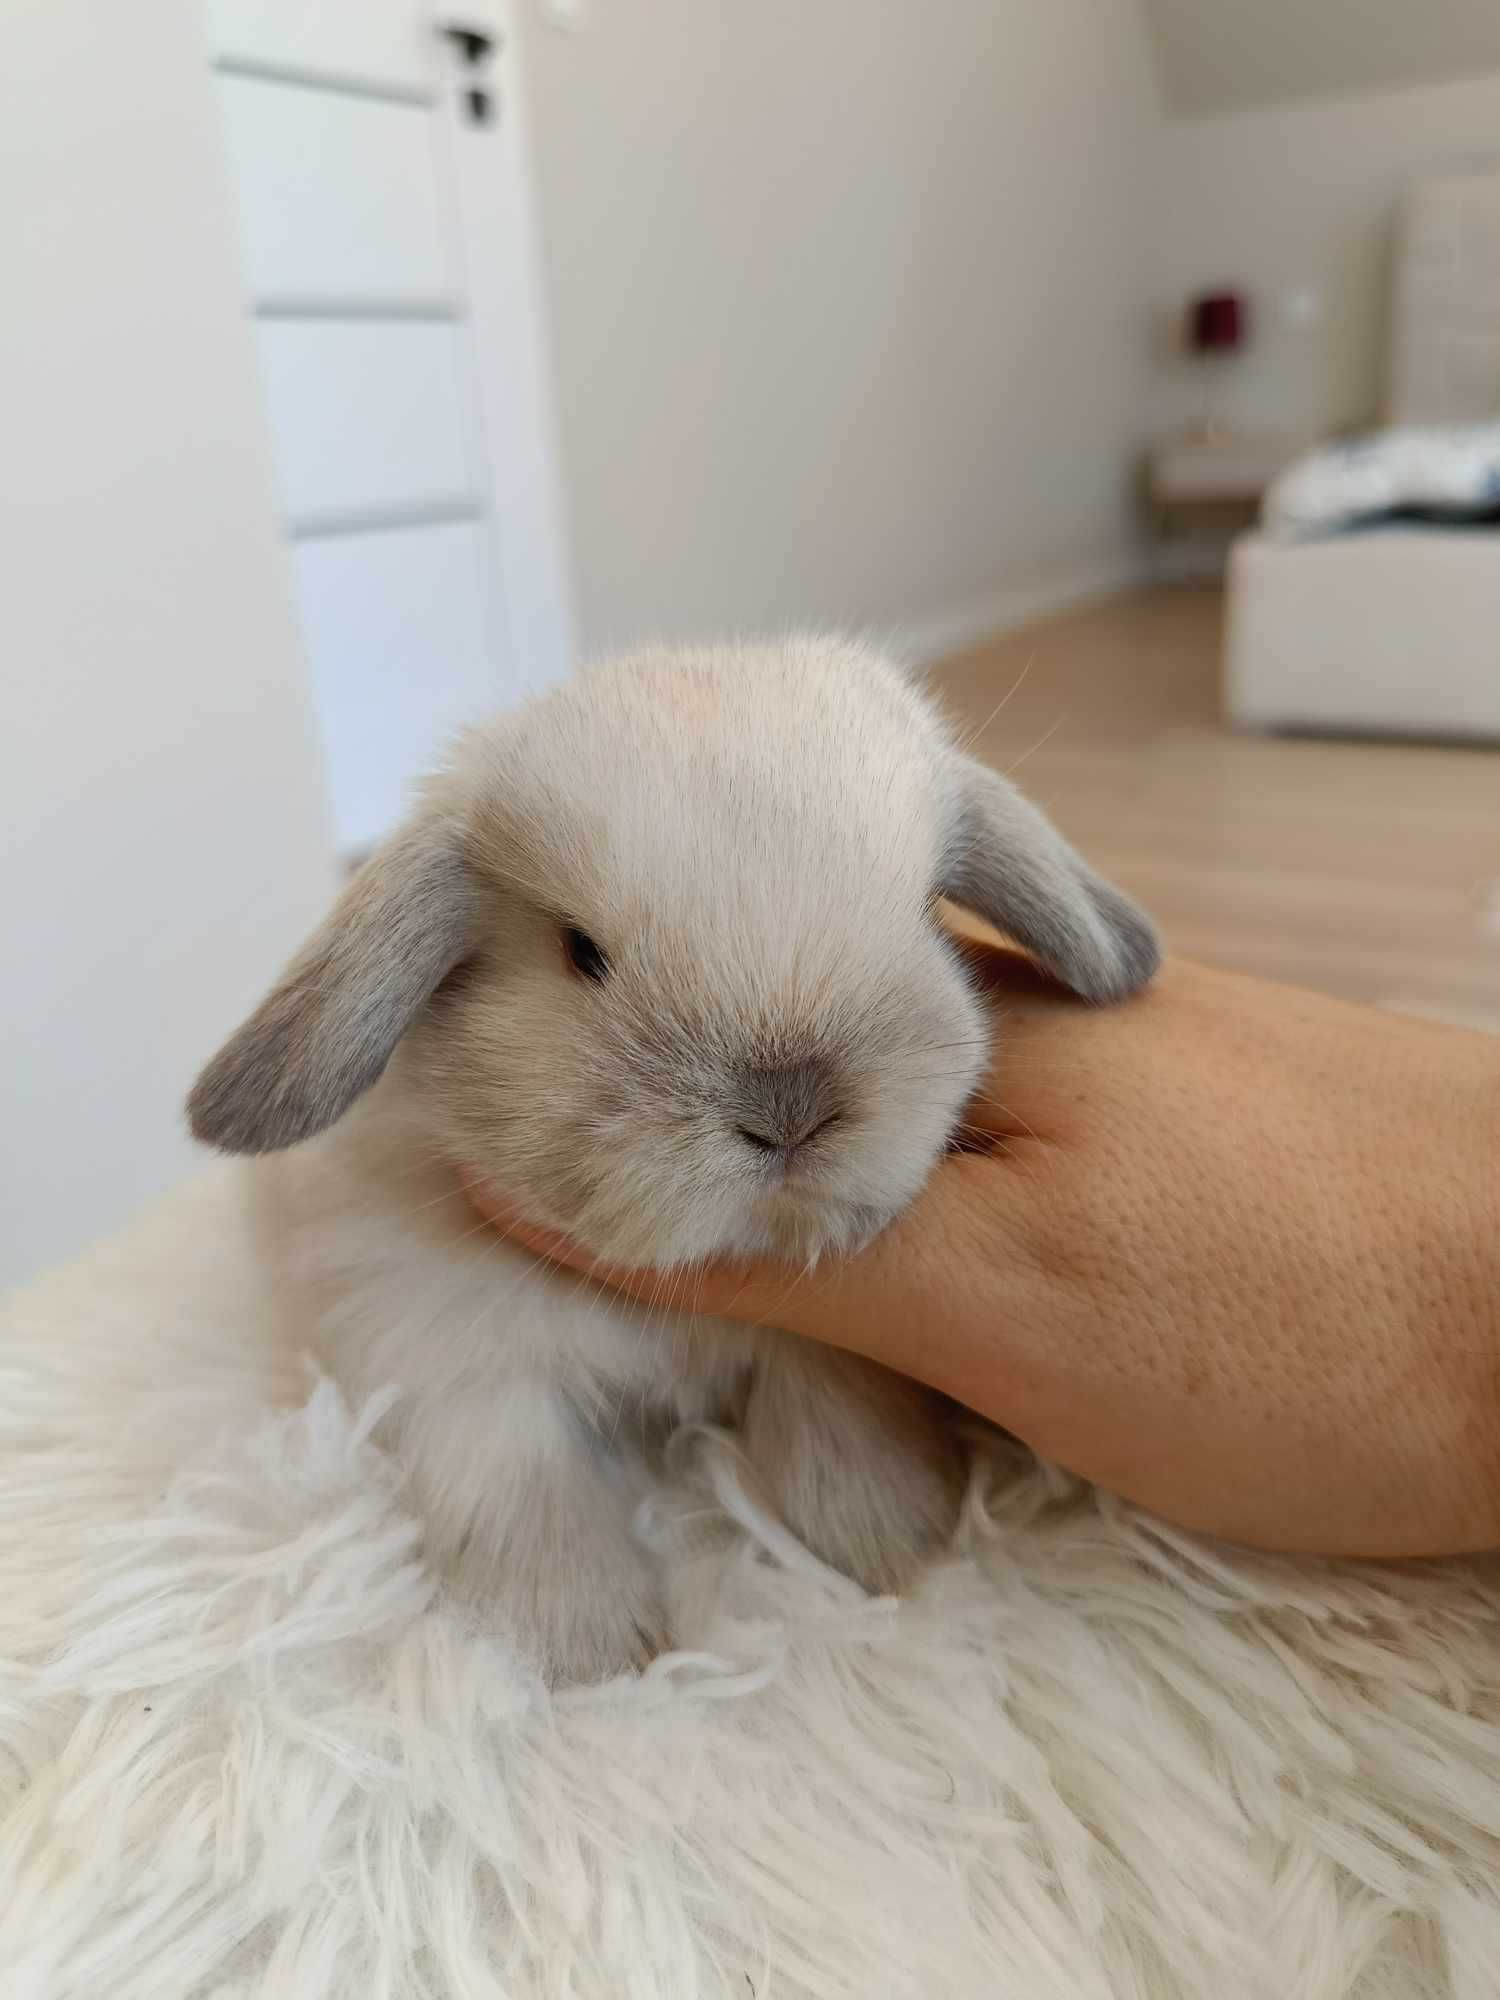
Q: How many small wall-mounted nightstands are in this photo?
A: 1